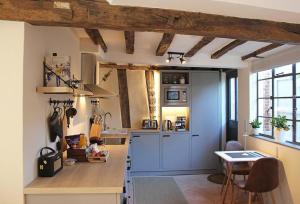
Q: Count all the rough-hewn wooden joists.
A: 6